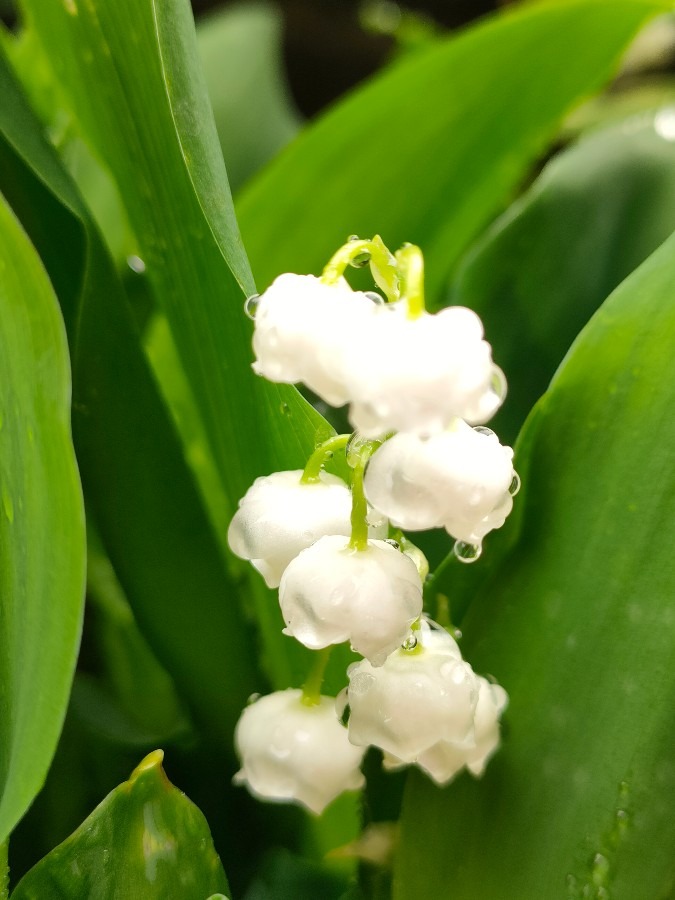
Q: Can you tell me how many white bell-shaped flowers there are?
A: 8